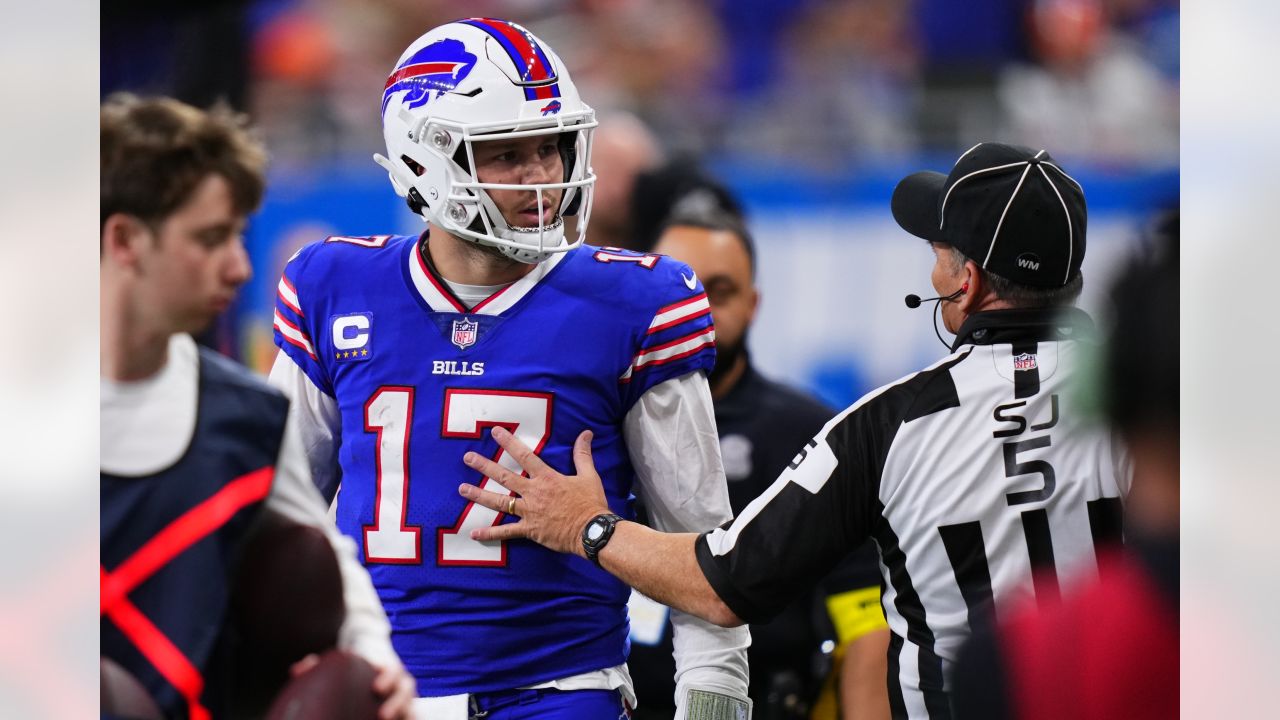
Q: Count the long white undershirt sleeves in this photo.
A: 3